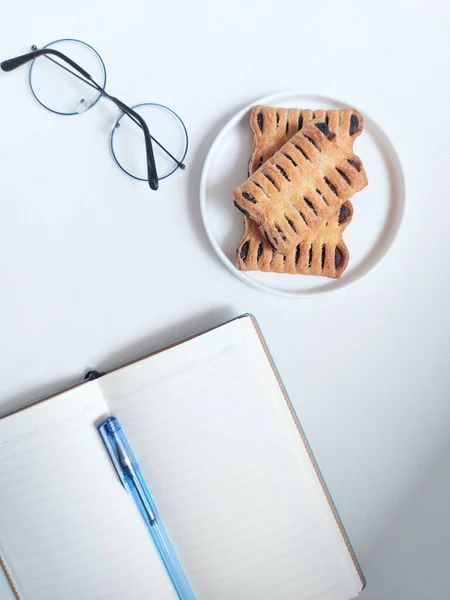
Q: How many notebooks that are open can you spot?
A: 1